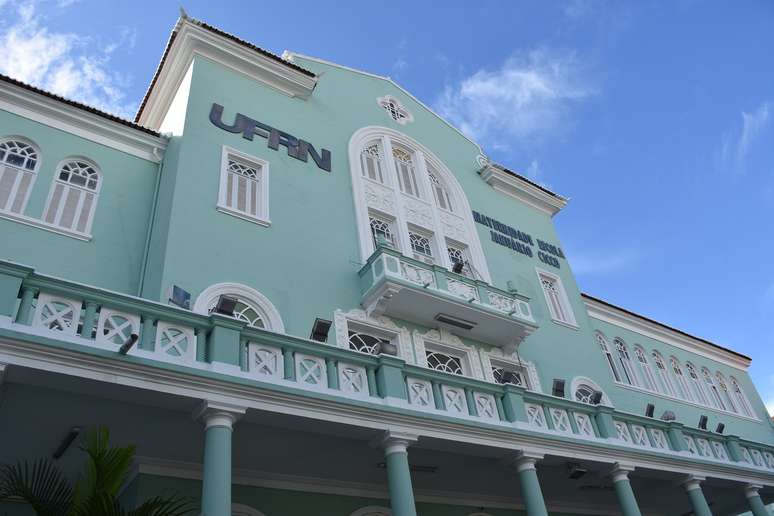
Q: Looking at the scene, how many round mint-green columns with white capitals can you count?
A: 6